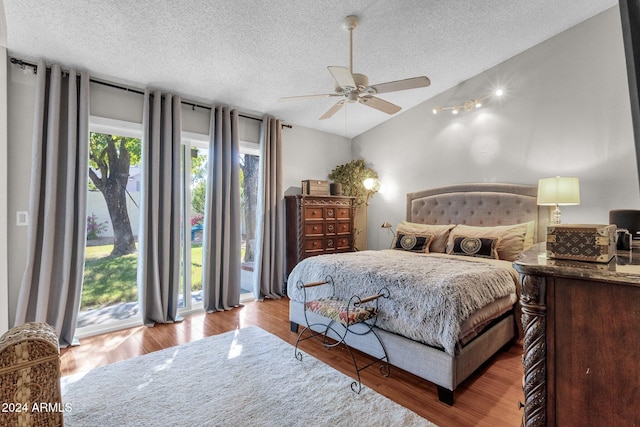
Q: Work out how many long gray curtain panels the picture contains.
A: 4